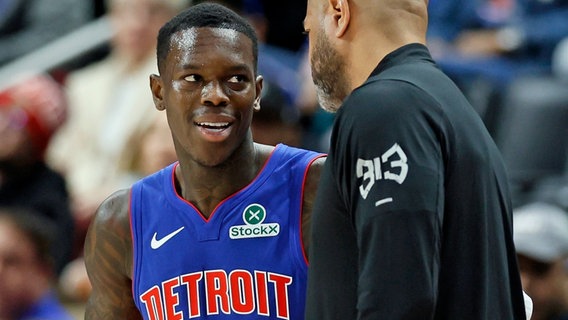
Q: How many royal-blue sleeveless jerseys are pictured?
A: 1